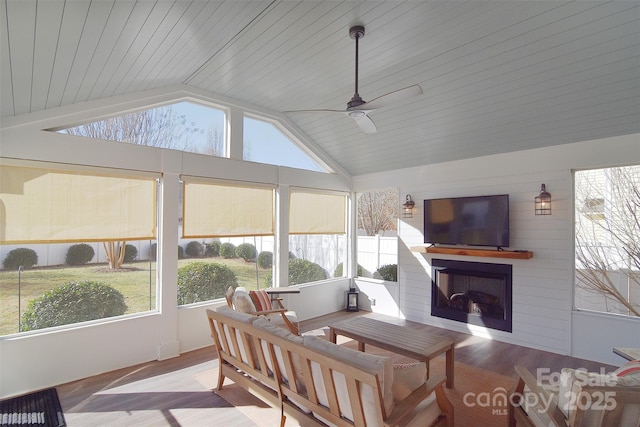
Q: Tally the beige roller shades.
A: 3